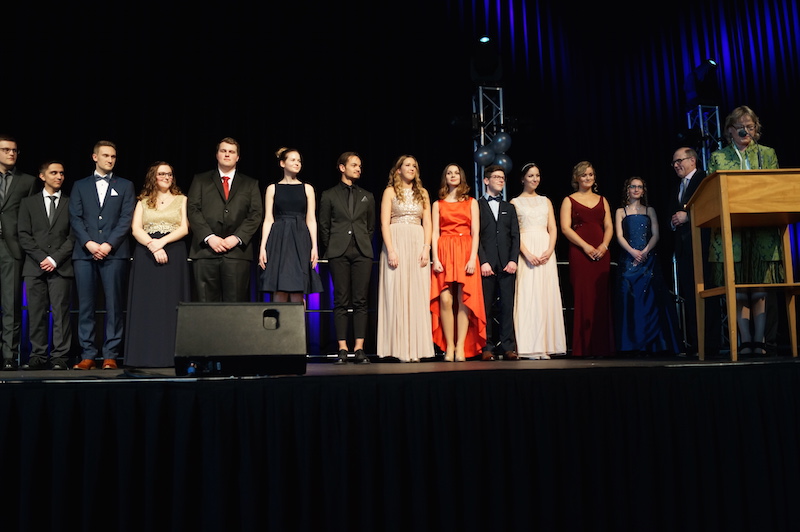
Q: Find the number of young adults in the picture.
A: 13